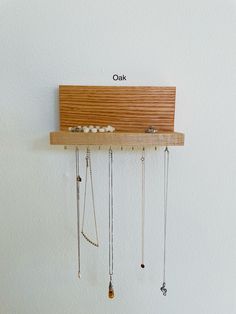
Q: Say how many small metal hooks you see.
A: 10